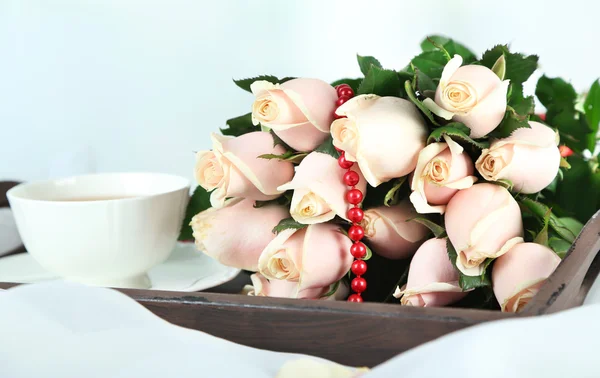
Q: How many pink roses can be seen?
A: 14